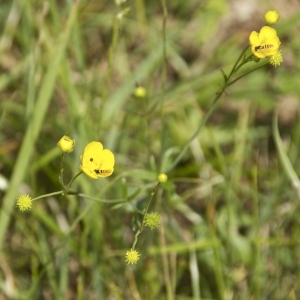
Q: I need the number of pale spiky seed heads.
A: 4